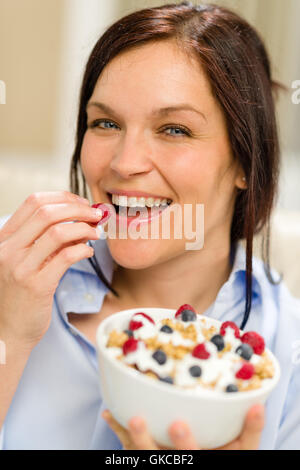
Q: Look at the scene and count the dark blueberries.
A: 9